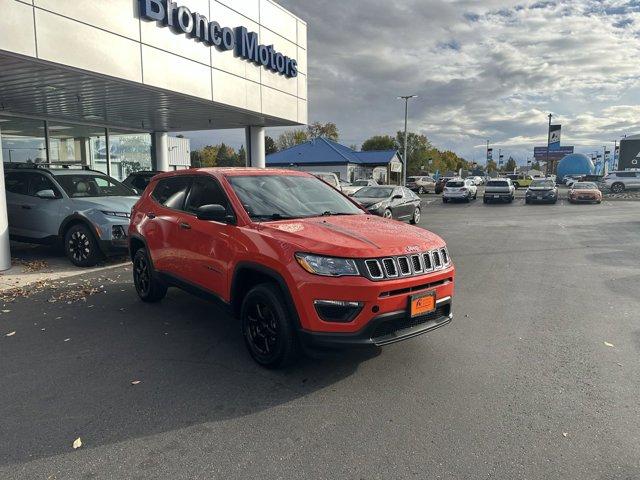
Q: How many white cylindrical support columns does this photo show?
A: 3